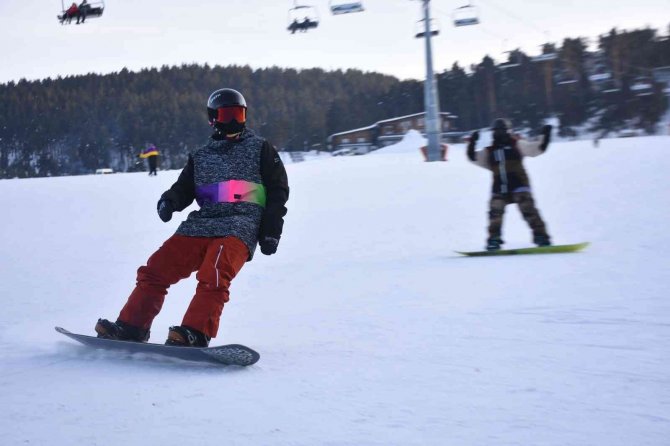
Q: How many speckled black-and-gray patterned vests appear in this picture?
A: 1